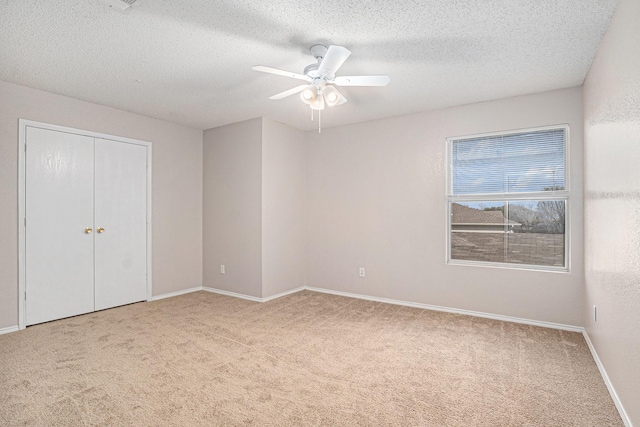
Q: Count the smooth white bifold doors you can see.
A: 2